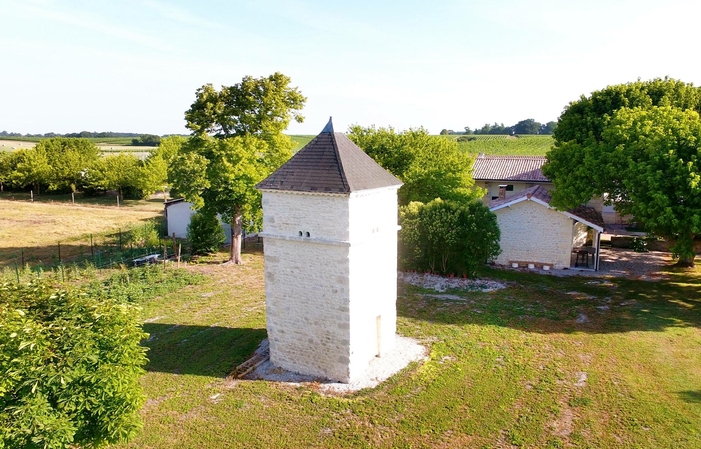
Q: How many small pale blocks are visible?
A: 3